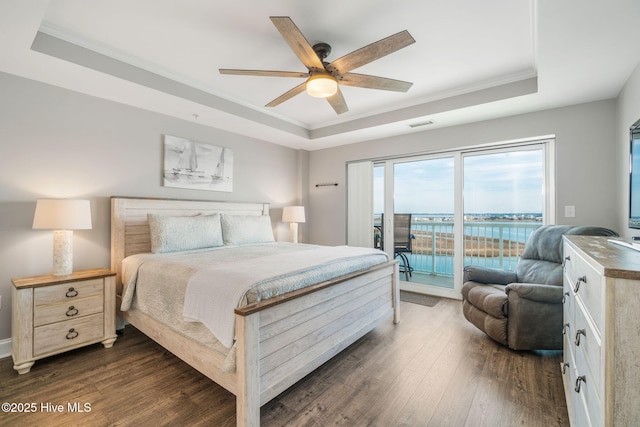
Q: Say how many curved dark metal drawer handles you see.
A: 10